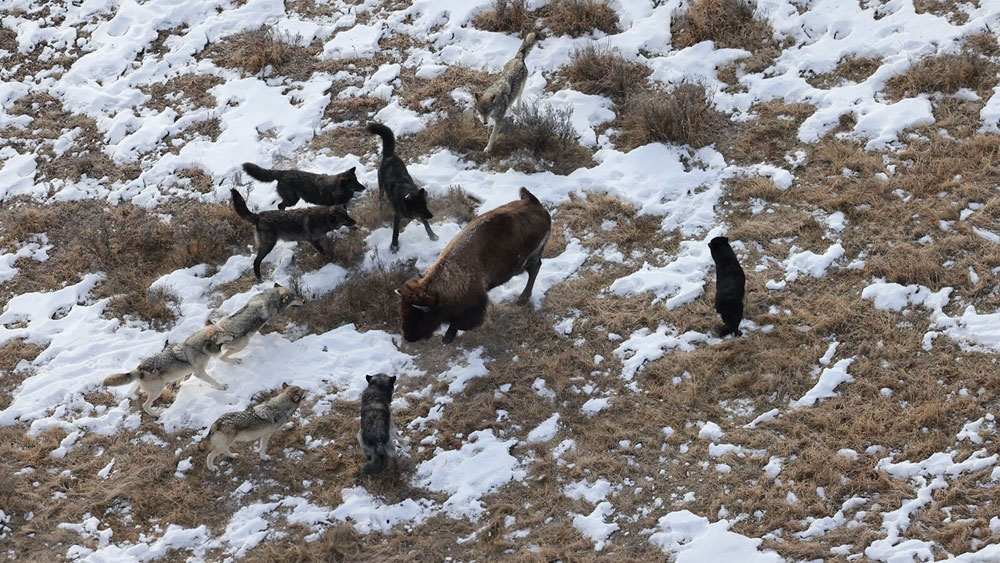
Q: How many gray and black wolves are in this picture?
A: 9